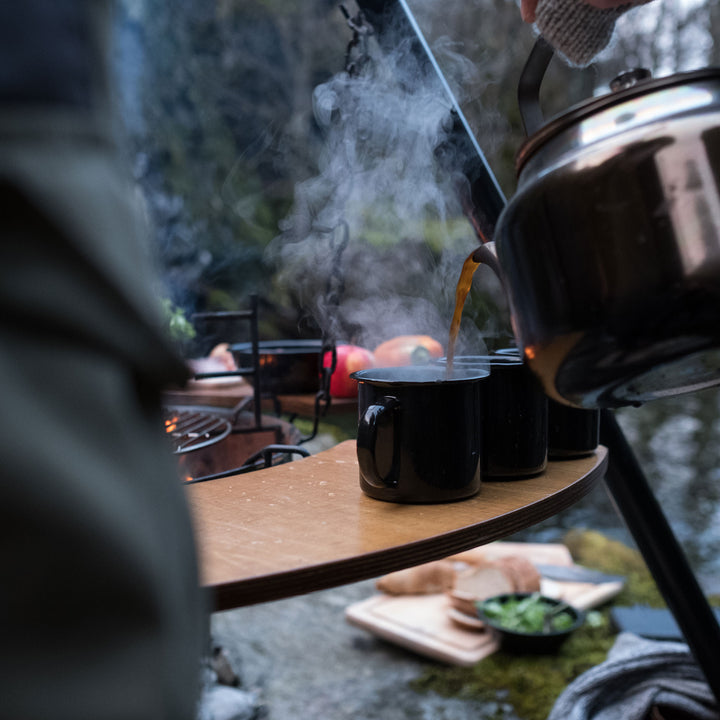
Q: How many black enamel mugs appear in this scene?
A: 3